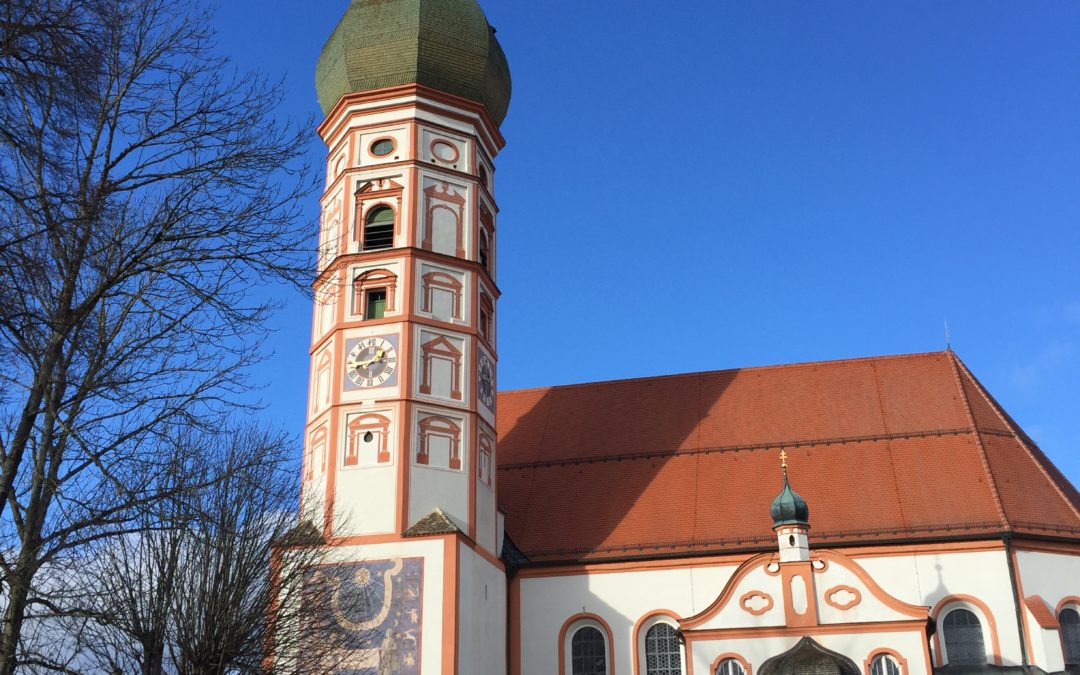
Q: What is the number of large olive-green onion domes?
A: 1